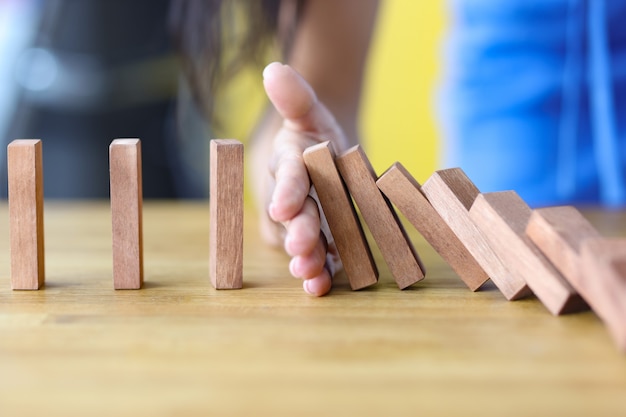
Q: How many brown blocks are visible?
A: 10